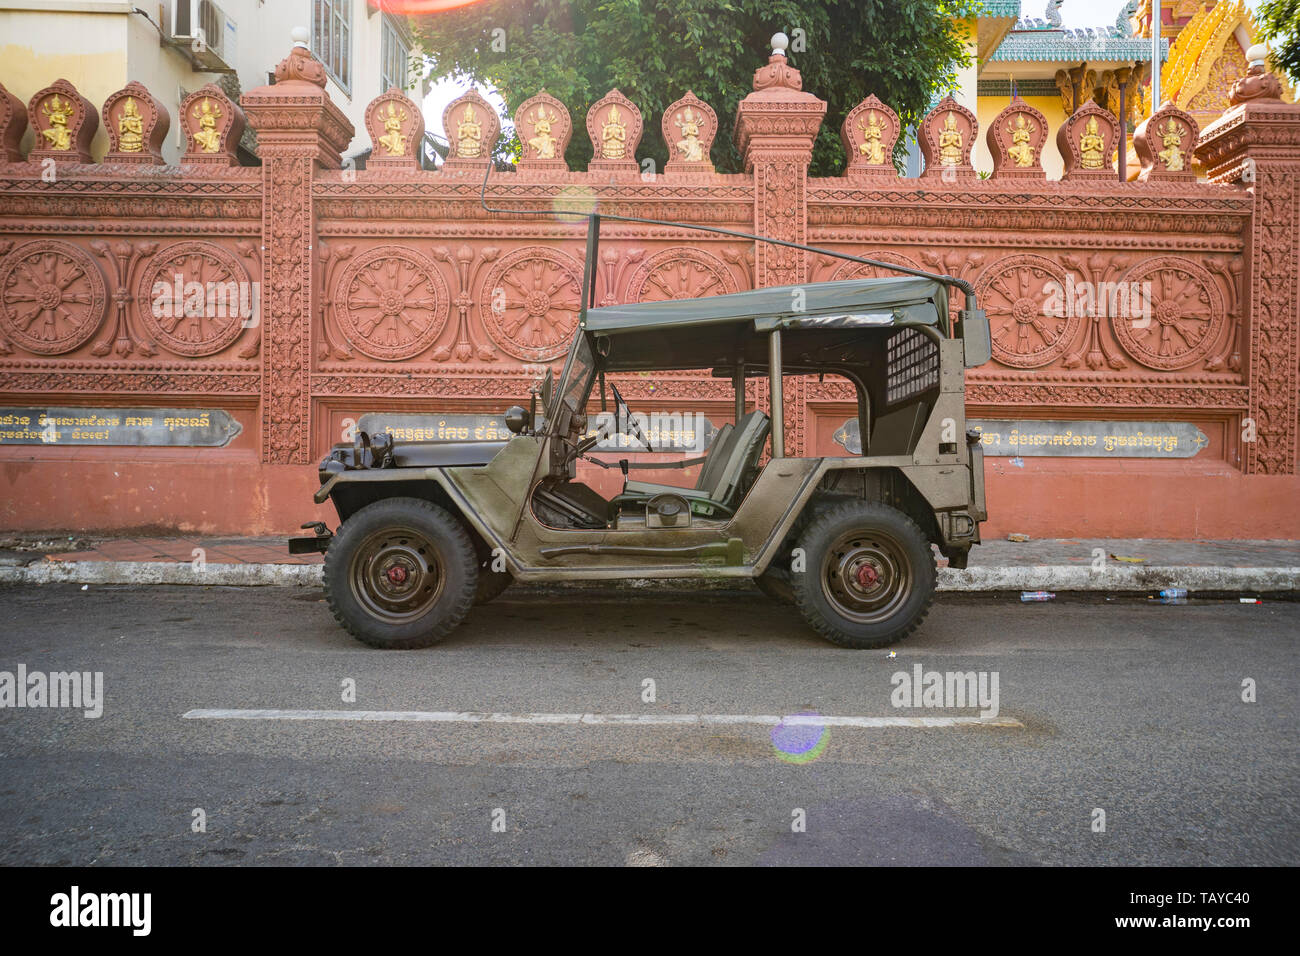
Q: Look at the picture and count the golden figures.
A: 13